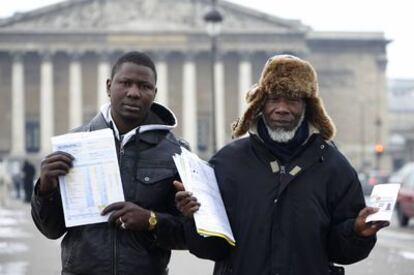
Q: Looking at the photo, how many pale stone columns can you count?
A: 8